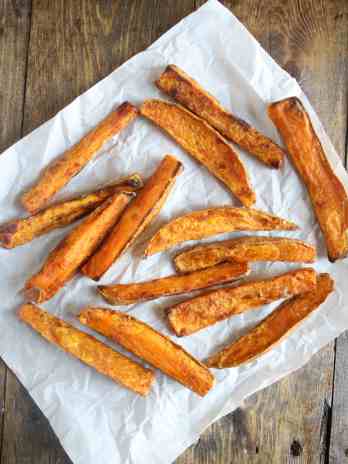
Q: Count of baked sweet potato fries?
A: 14